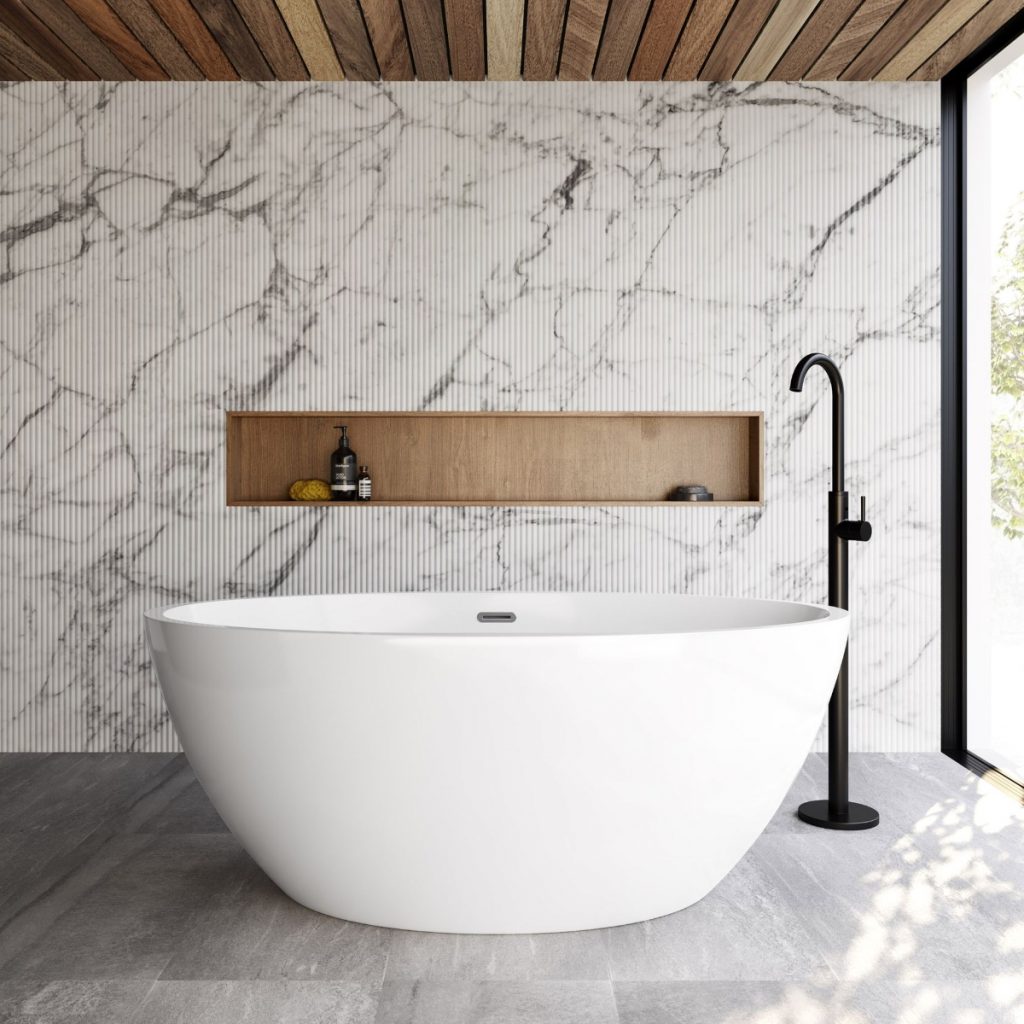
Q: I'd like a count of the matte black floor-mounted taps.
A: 1